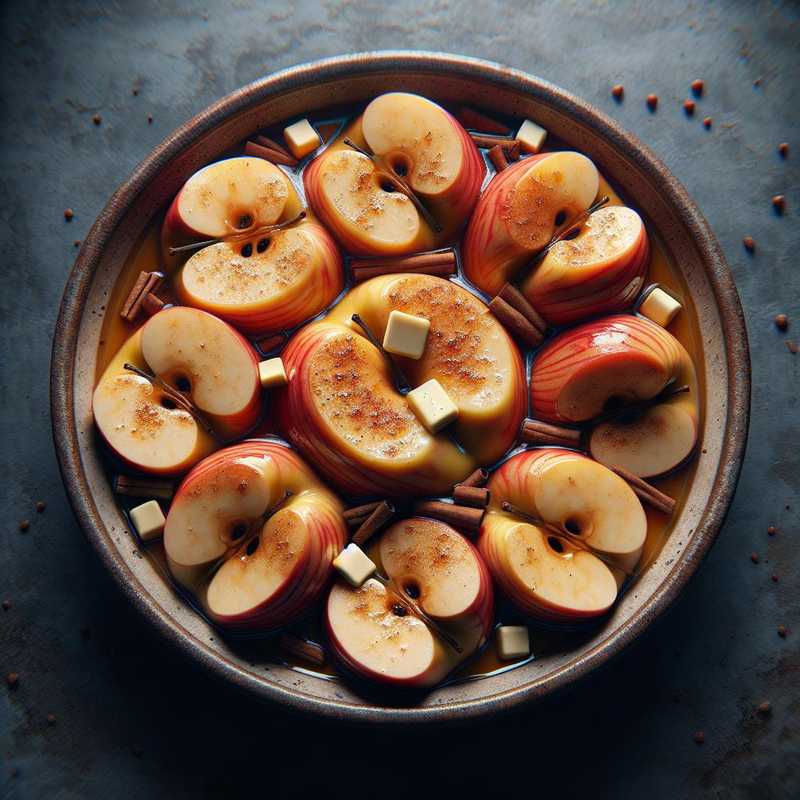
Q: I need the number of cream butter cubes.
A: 9